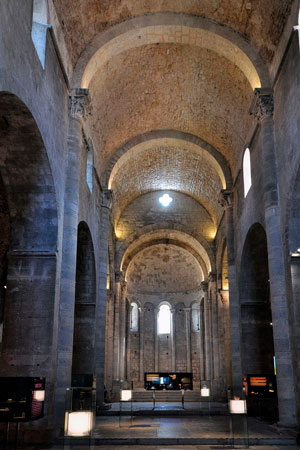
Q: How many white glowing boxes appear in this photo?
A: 5